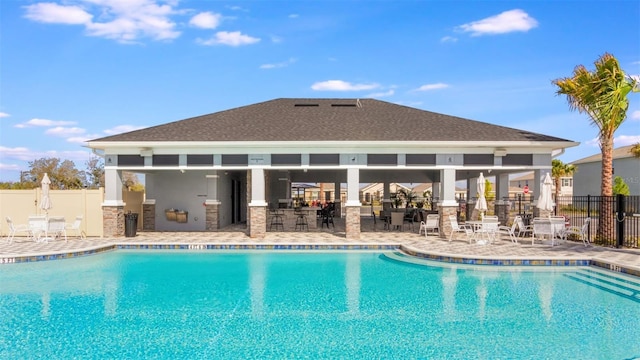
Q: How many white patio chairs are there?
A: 12